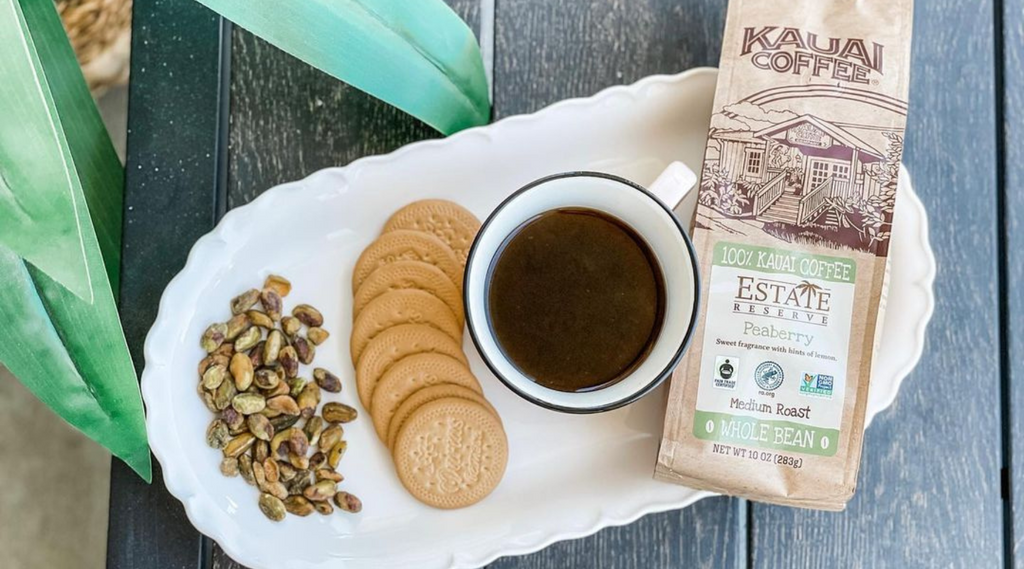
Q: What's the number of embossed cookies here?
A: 8